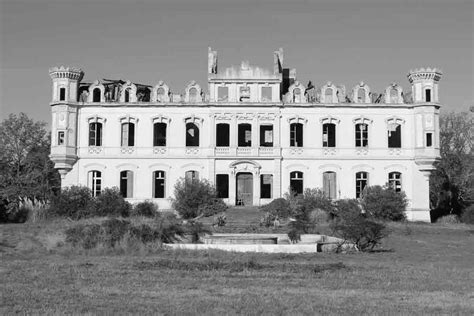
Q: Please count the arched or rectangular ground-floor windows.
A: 10